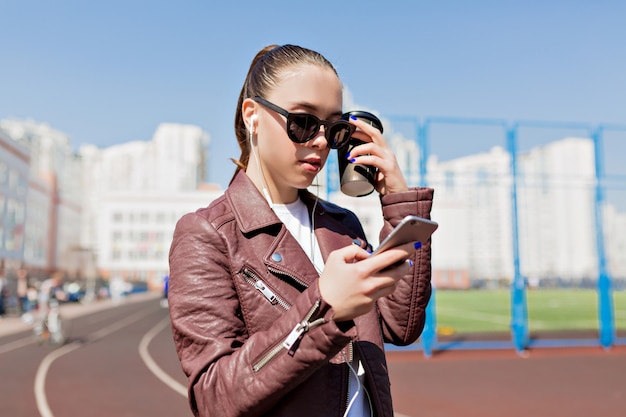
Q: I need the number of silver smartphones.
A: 1